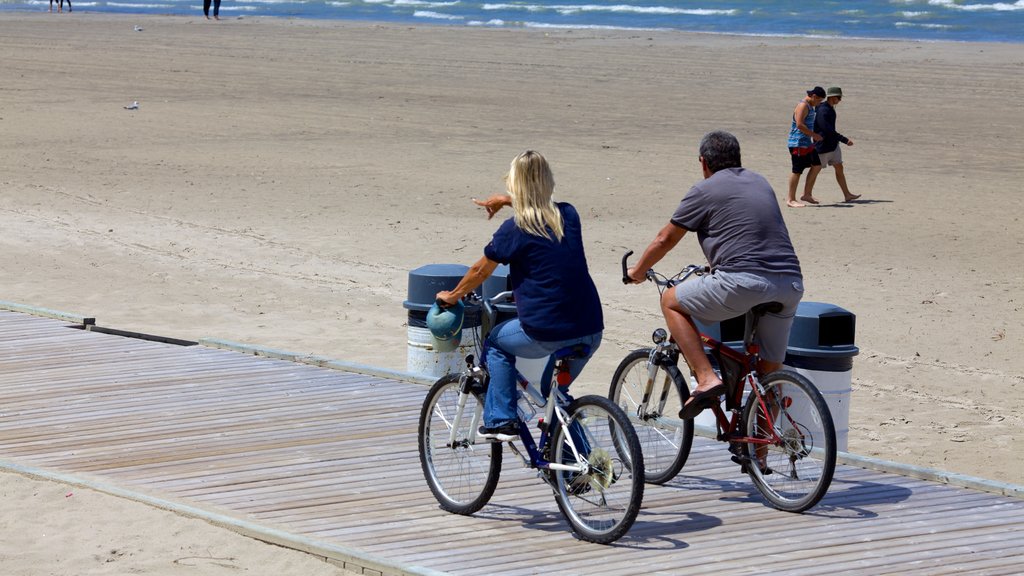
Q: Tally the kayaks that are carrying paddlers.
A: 0